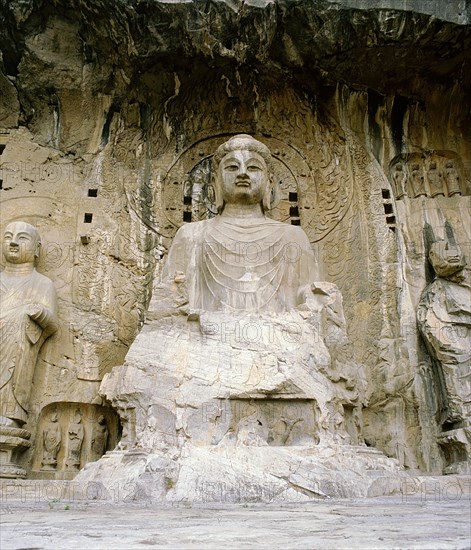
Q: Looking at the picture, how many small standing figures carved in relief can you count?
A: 7